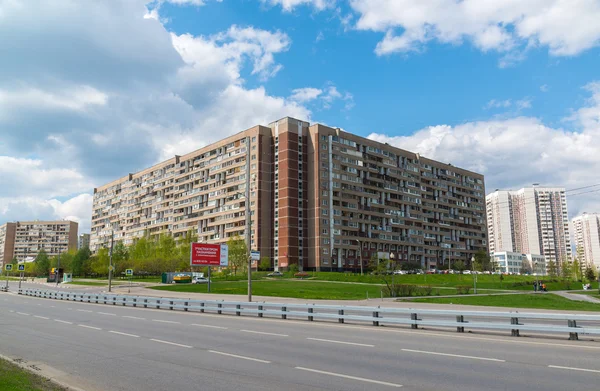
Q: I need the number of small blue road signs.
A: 3